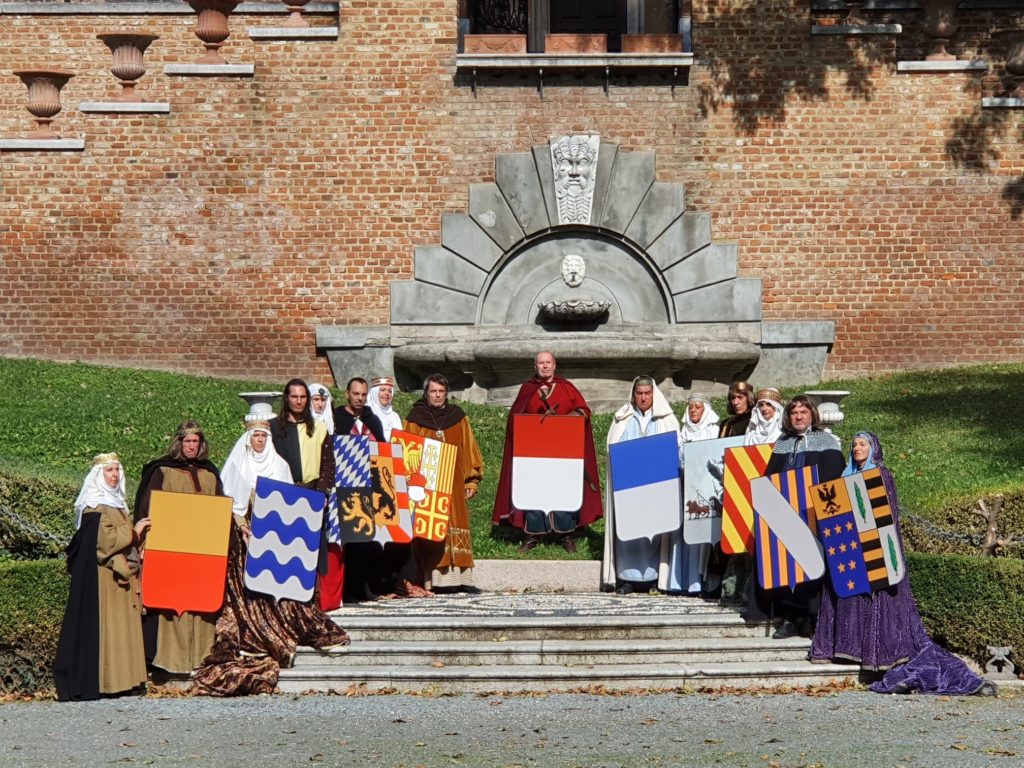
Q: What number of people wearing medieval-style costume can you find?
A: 15